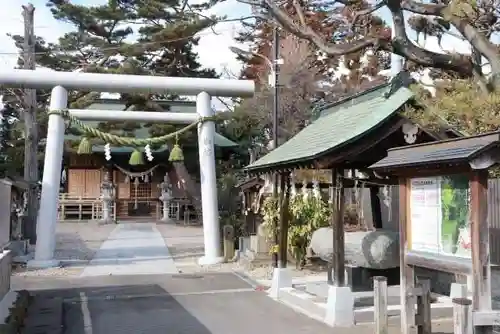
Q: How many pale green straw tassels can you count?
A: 3